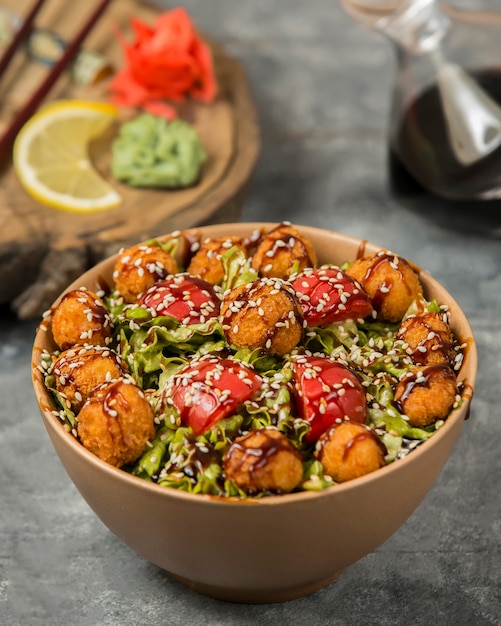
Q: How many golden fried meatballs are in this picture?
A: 12